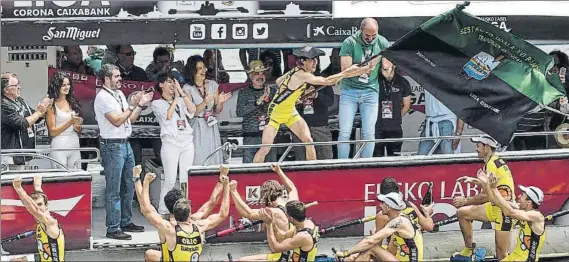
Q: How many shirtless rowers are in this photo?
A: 0